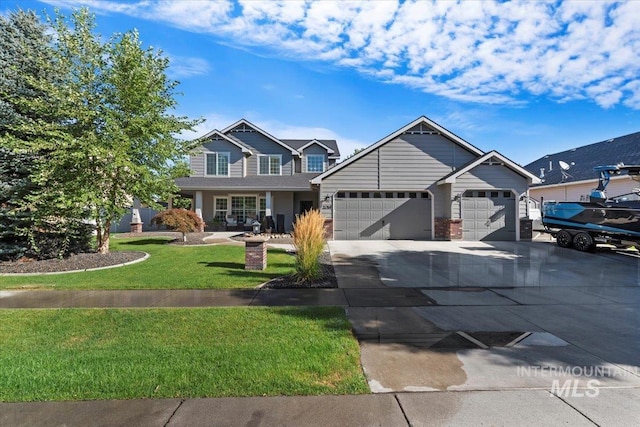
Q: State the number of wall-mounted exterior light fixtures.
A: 3